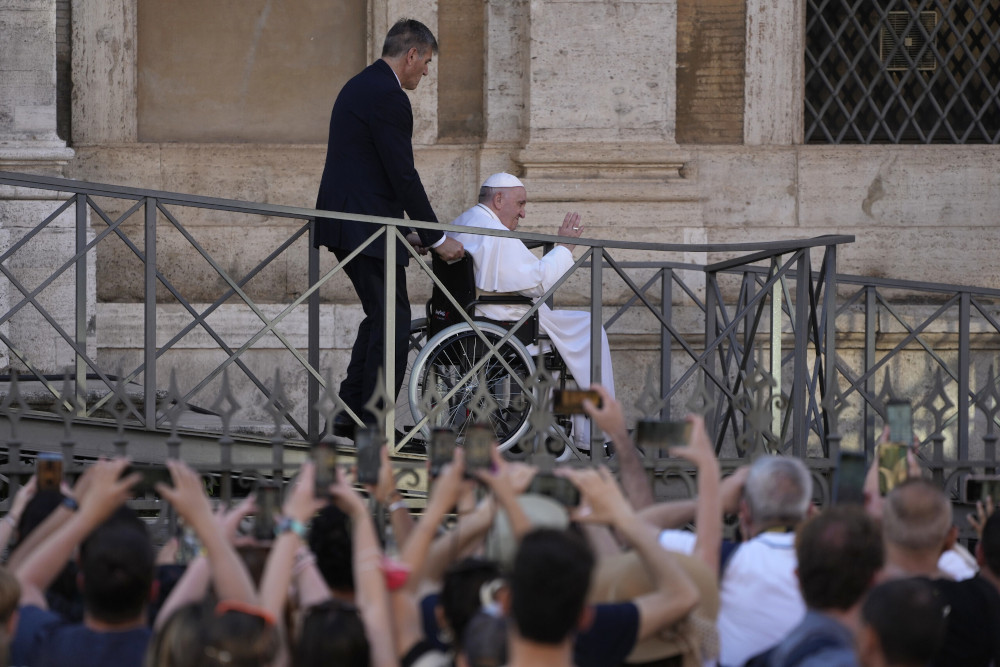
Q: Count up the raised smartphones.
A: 14